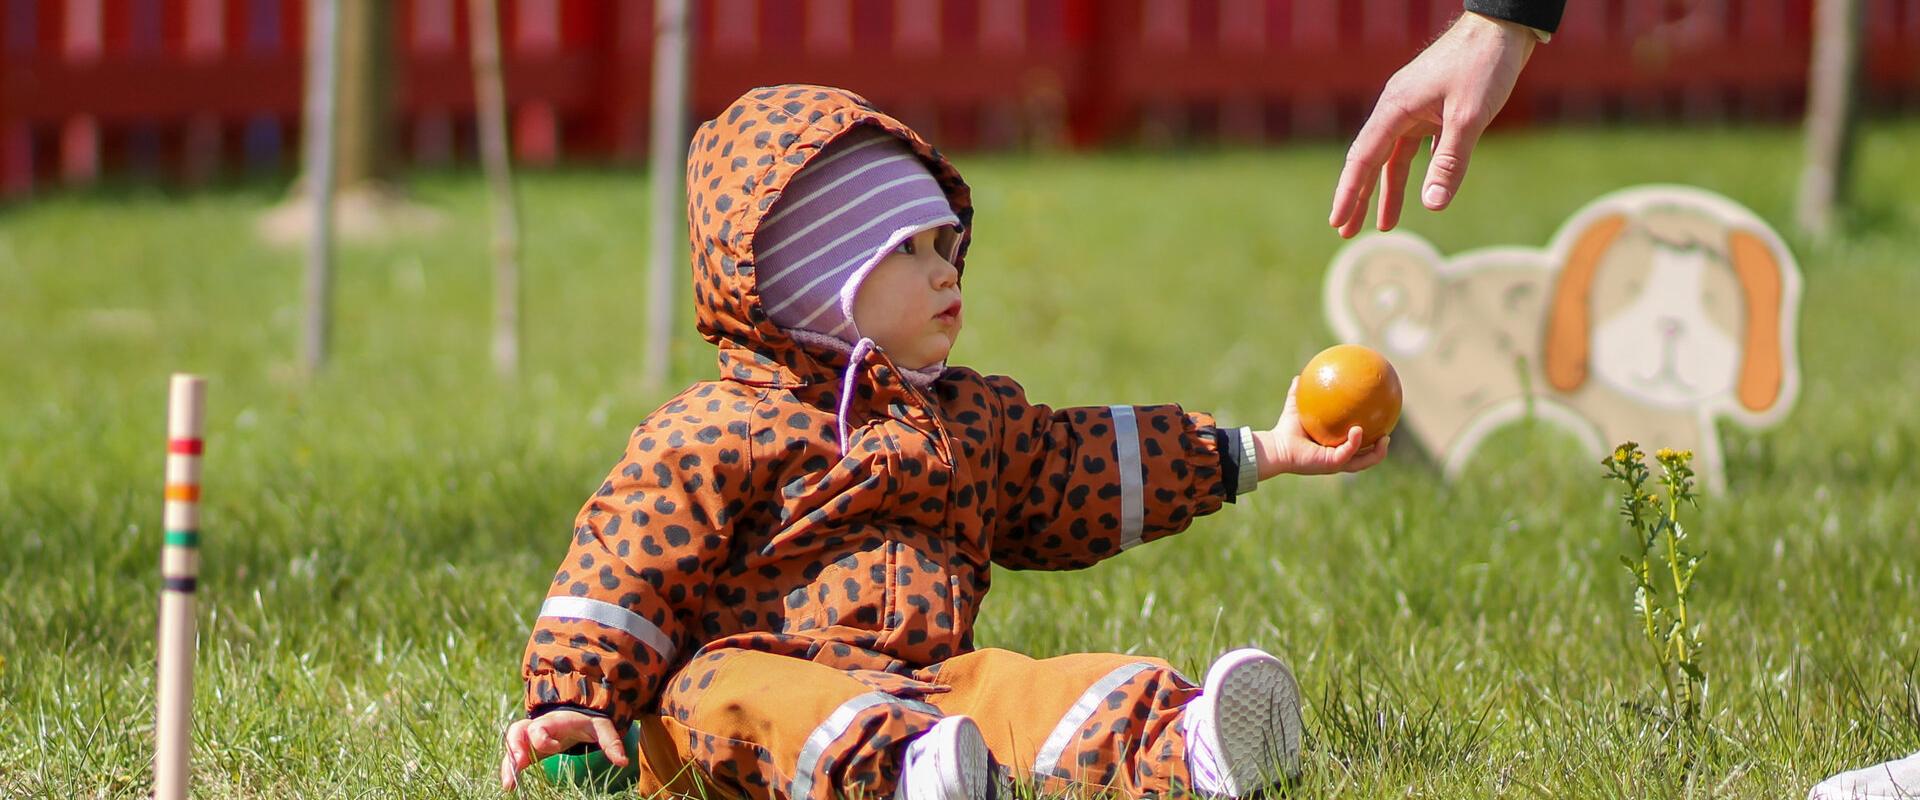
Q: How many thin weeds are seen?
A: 2